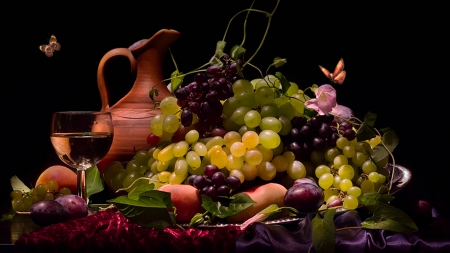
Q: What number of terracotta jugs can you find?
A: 1